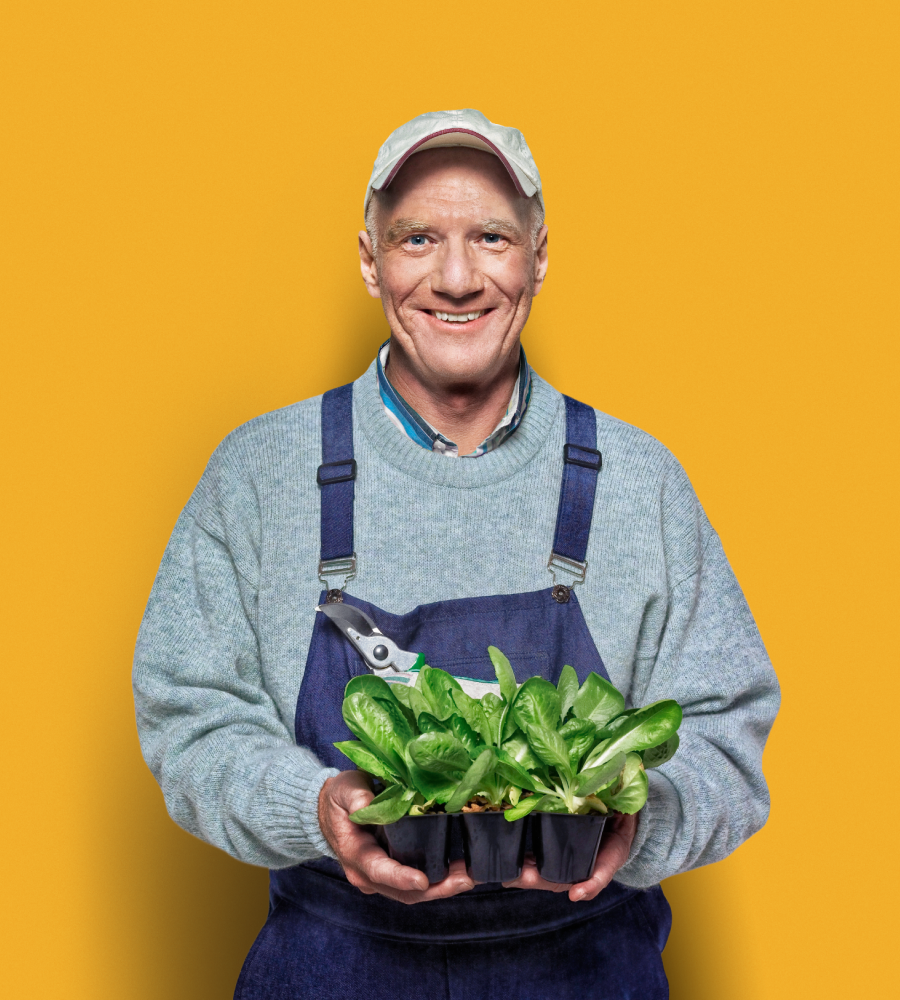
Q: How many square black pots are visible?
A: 3